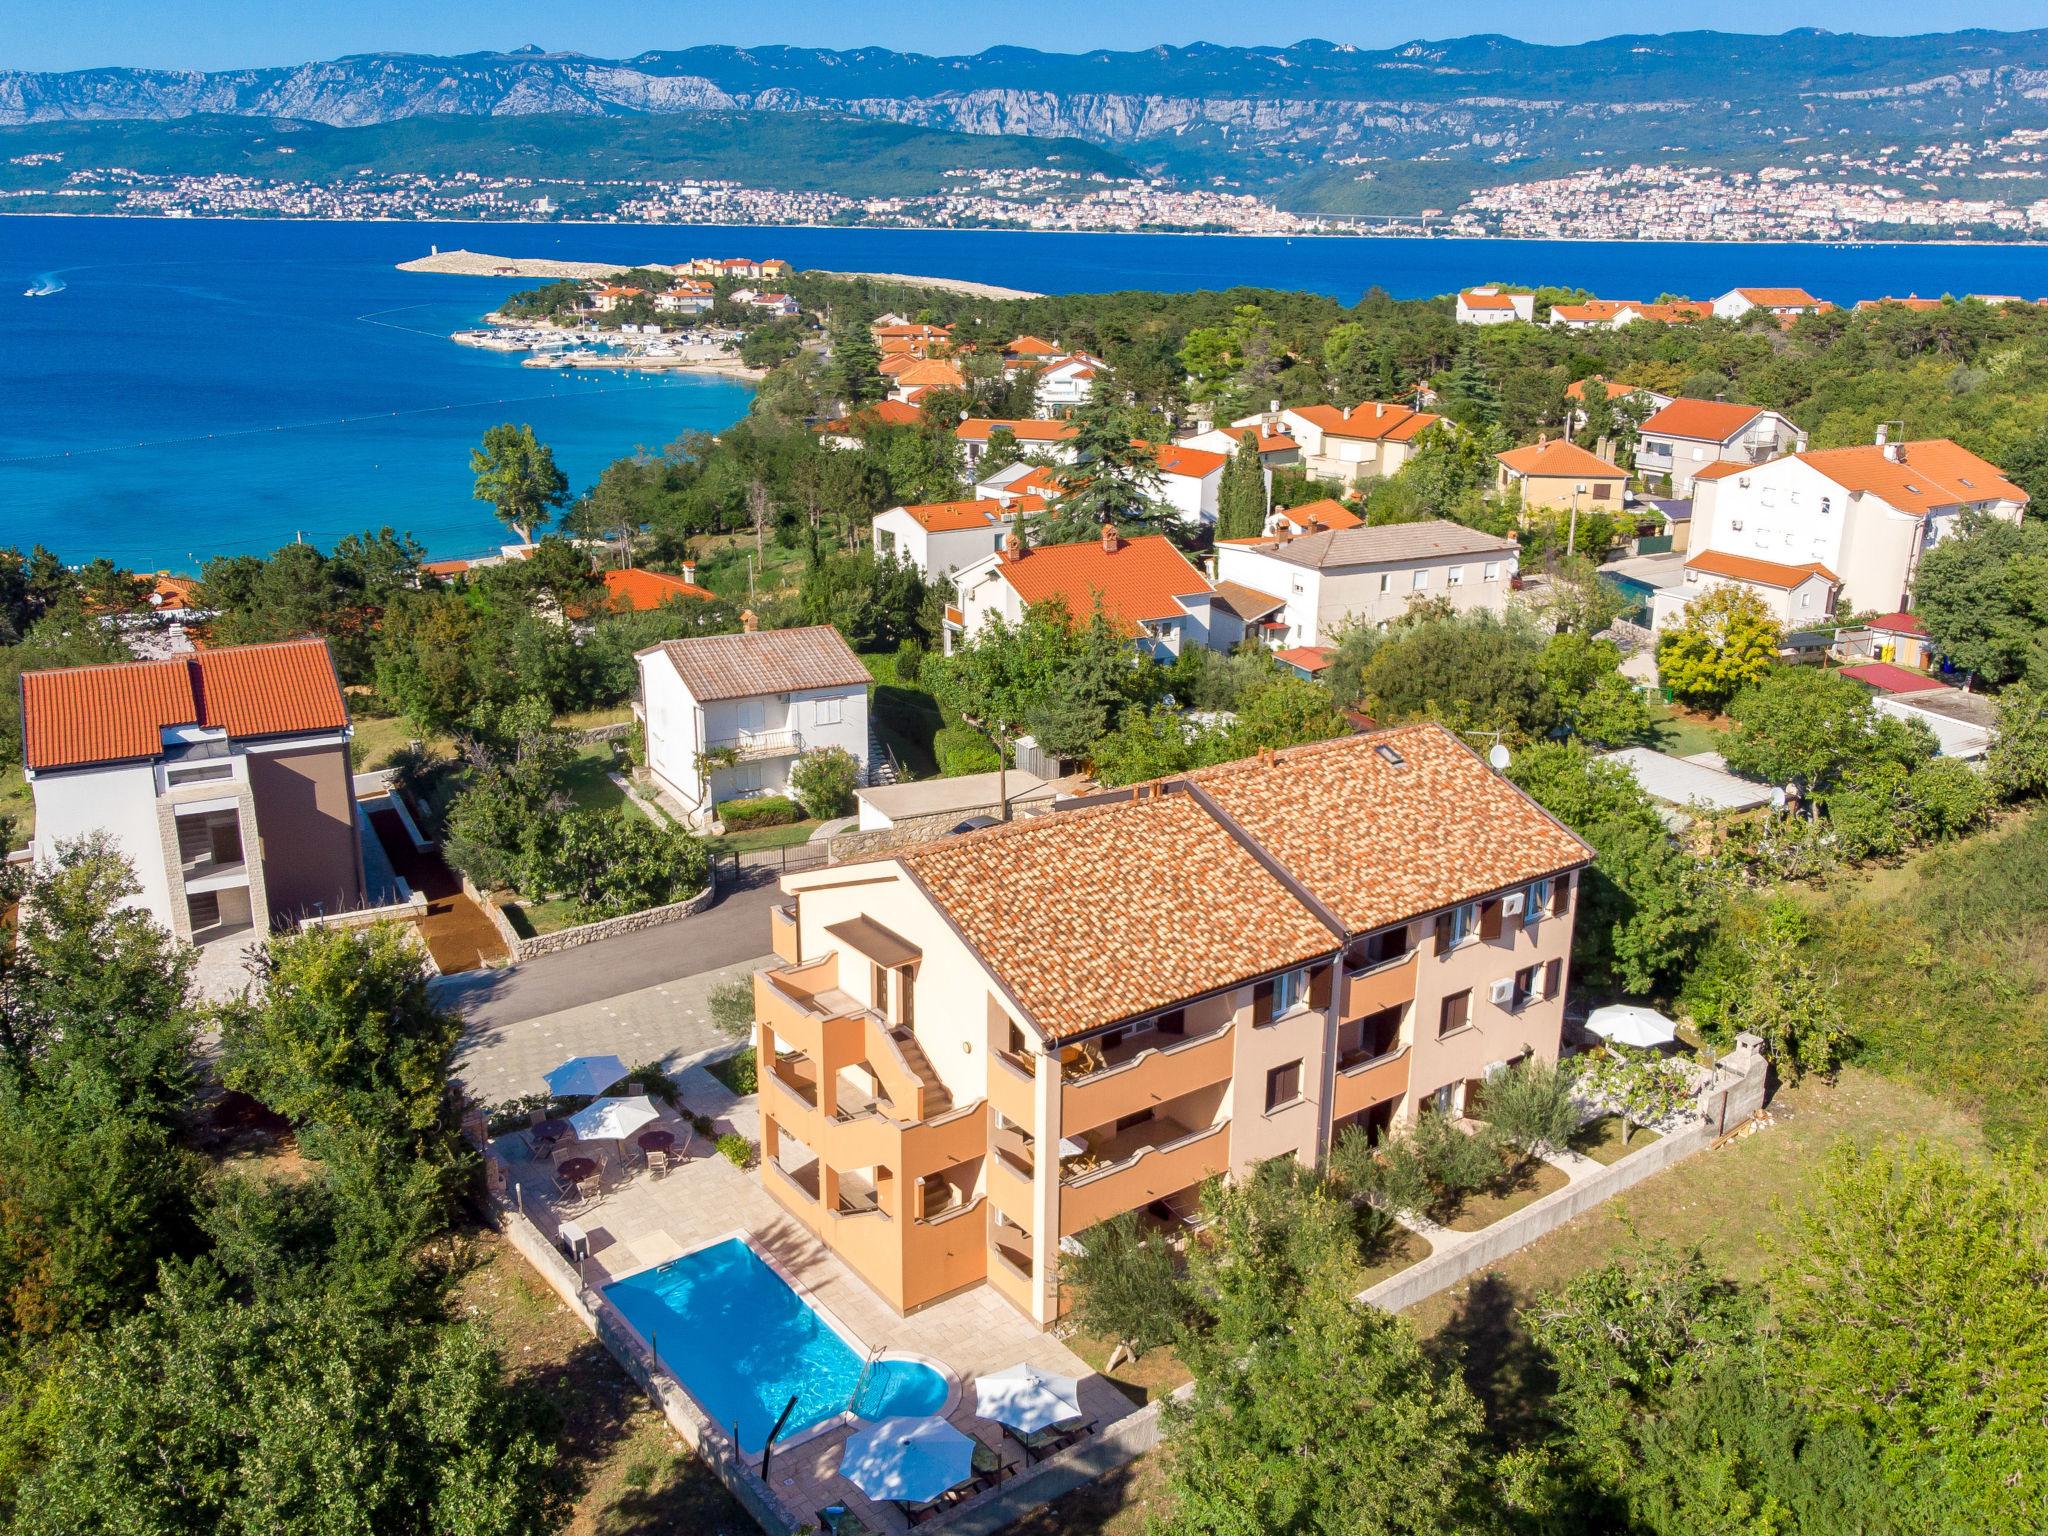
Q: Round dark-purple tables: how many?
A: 3